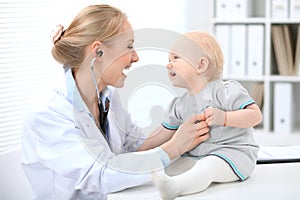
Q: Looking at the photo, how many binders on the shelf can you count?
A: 8